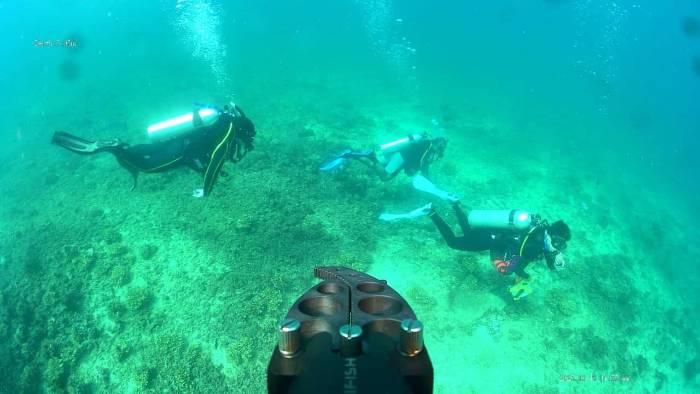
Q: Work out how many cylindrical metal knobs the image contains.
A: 3